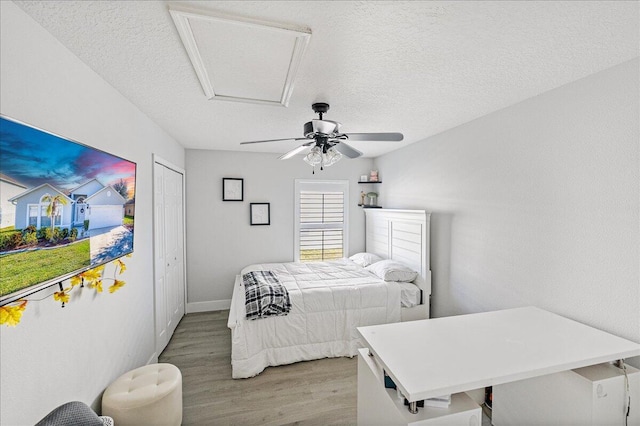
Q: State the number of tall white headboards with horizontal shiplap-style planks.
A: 1